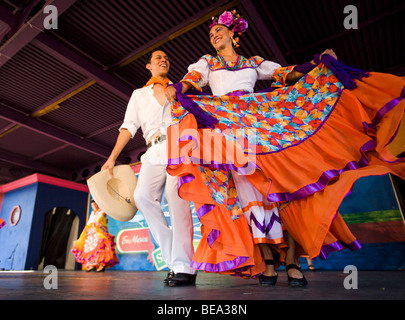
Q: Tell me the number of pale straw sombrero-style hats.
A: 1